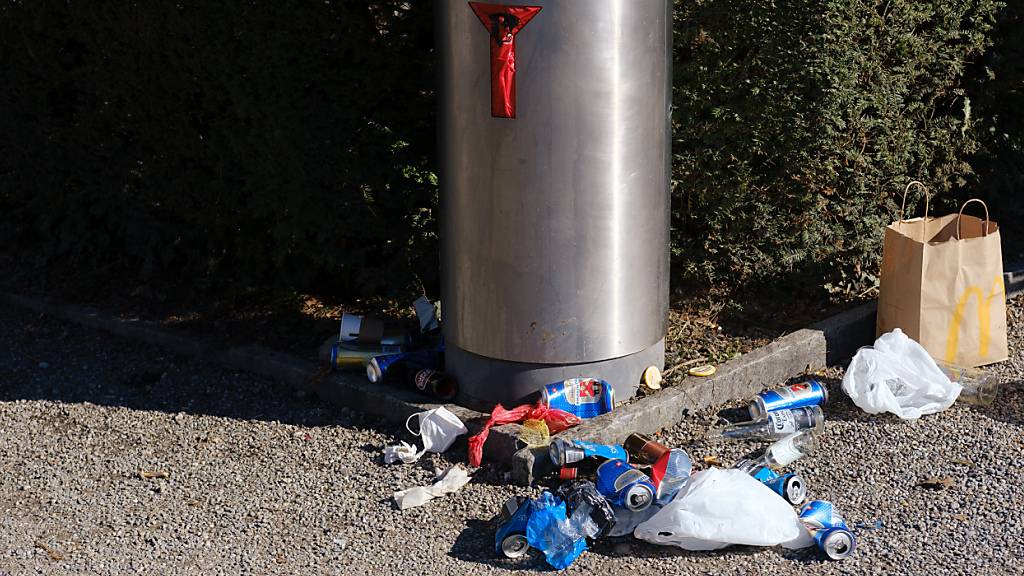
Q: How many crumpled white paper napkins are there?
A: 2